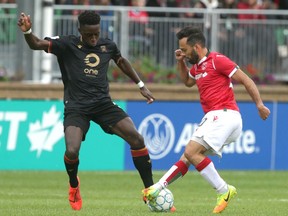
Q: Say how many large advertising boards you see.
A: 2